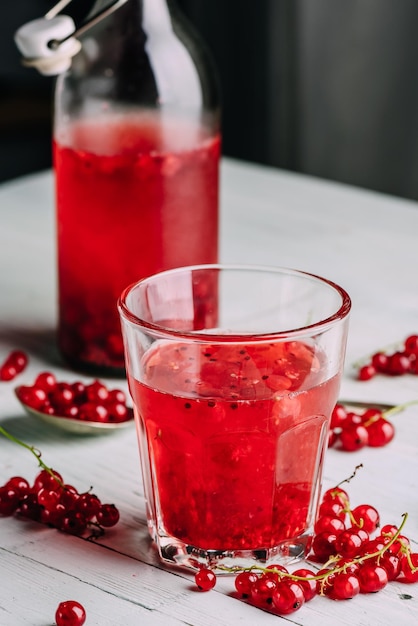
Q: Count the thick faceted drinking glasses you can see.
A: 1